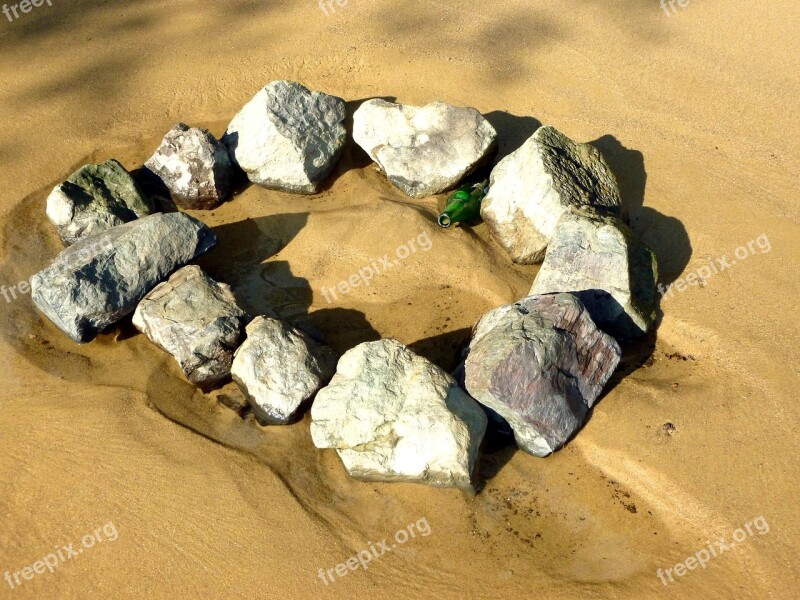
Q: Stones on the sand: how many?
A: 11